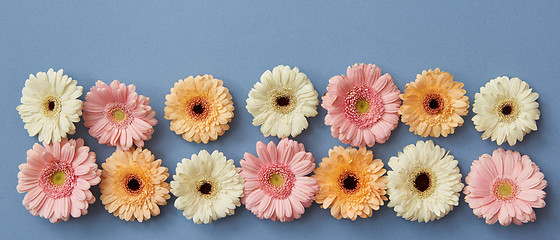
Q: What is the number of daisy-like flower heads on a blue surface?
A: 14